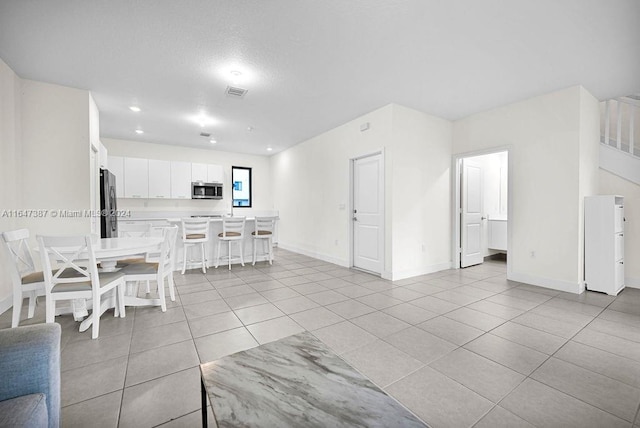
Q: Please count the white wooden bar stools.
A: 3